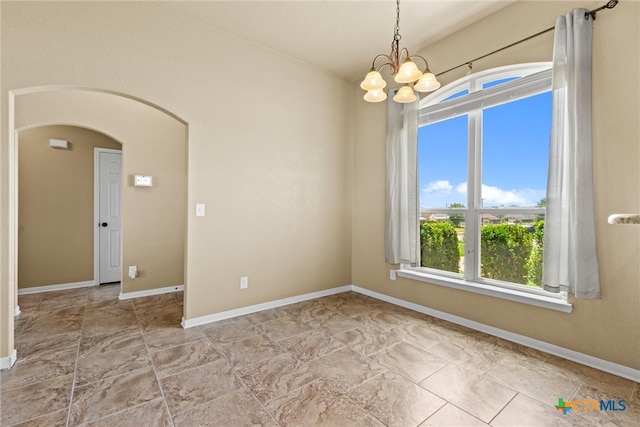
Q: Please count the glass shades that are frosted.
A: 5